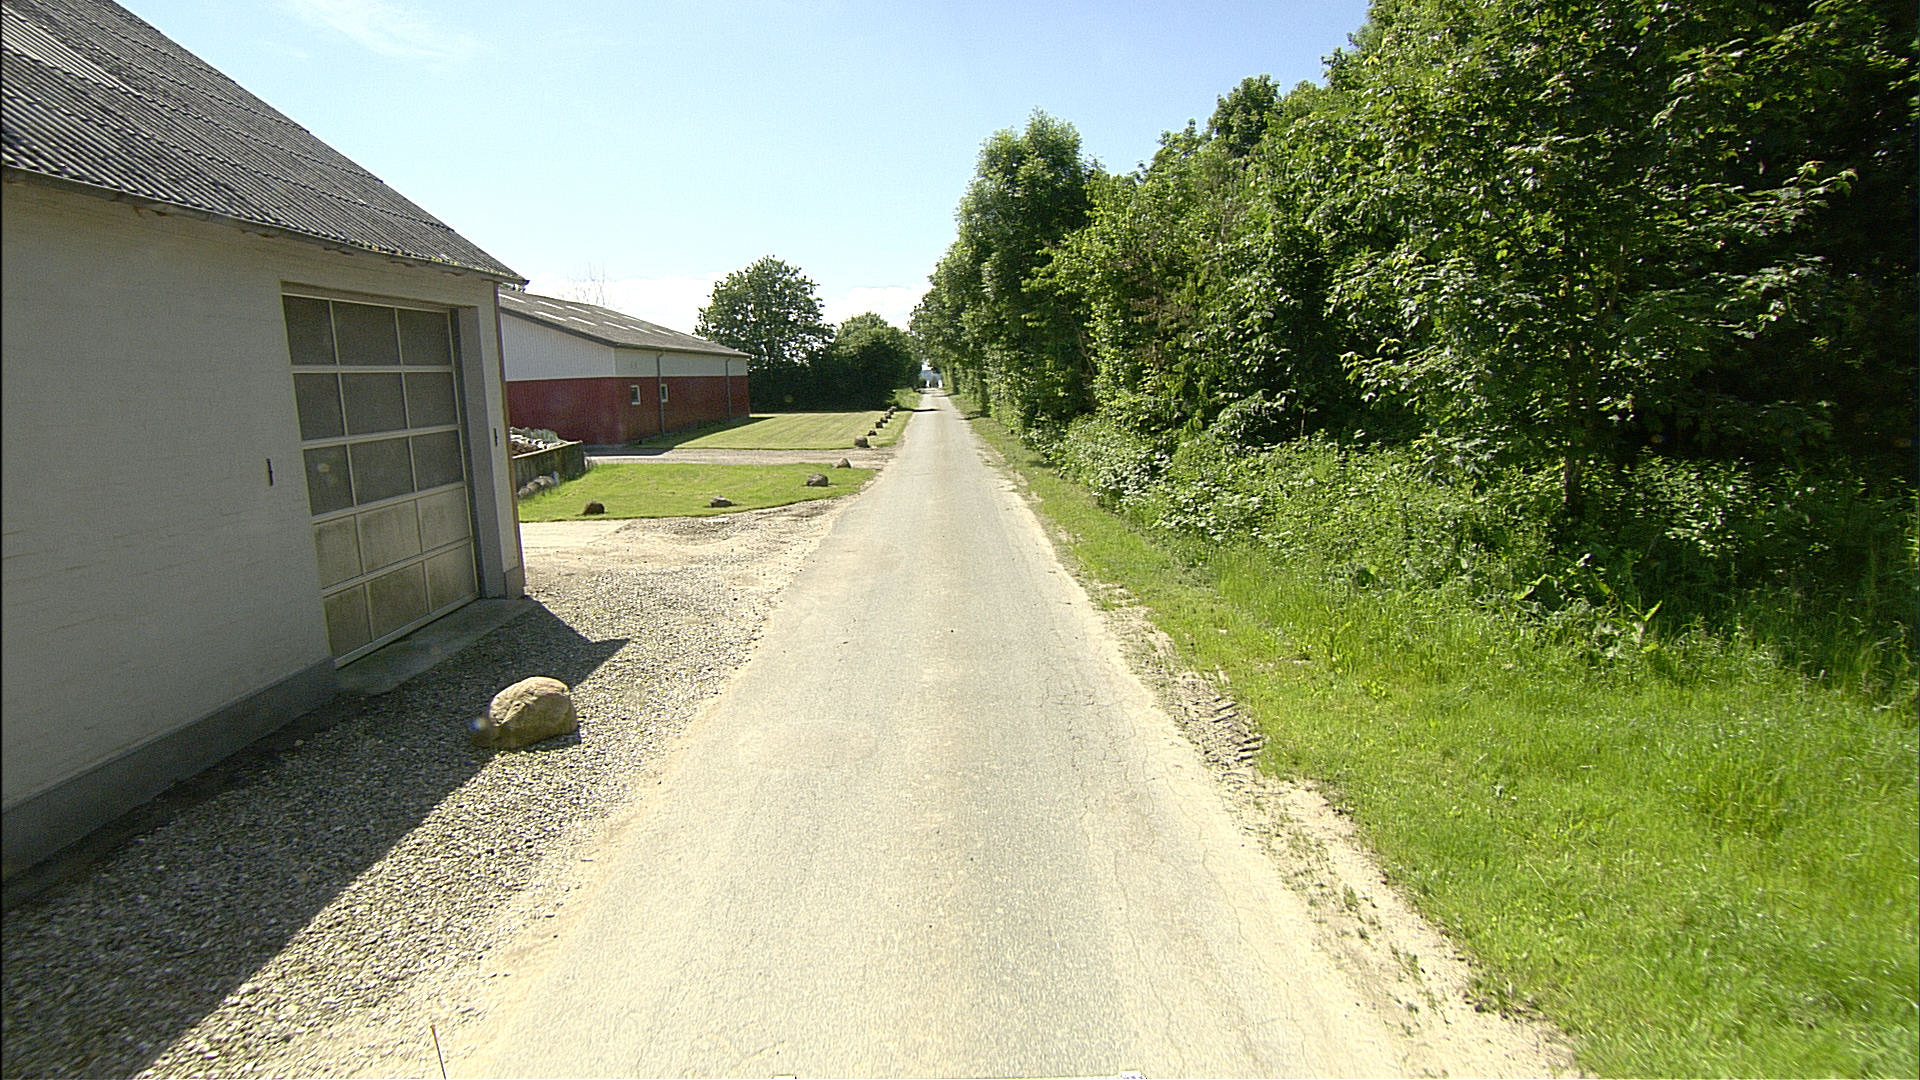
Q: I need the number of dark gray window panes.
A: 9